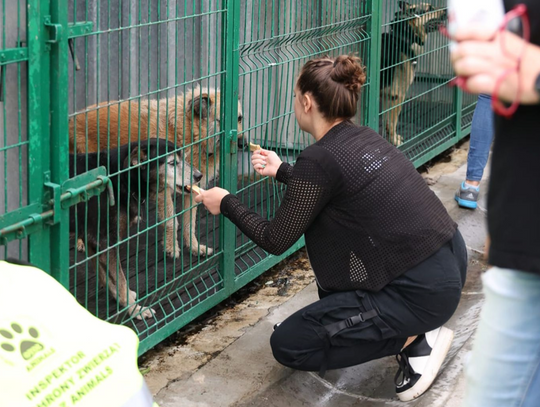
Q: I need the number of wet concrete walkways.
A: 1